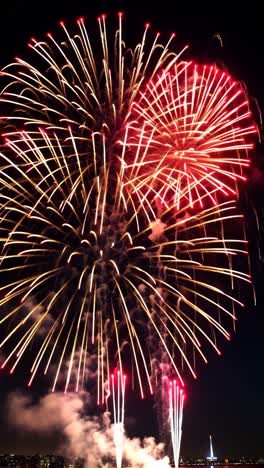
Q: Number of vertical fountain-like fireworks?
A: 2